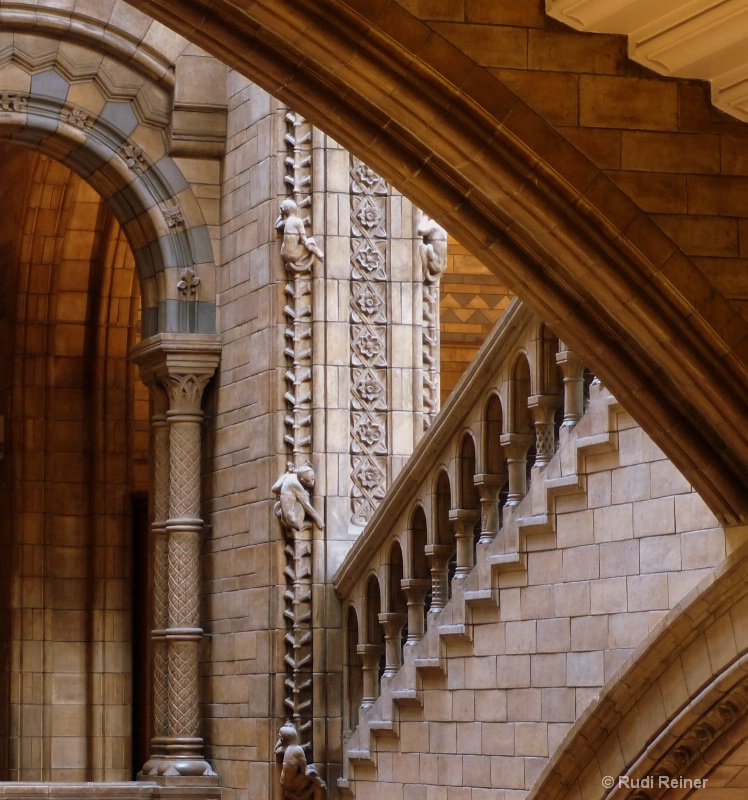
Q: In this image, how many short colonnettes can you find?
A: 9